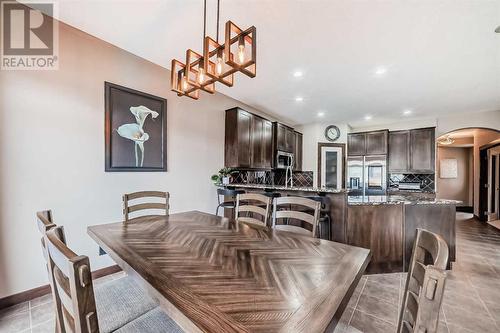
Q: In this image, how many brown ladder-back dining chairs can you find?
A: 6